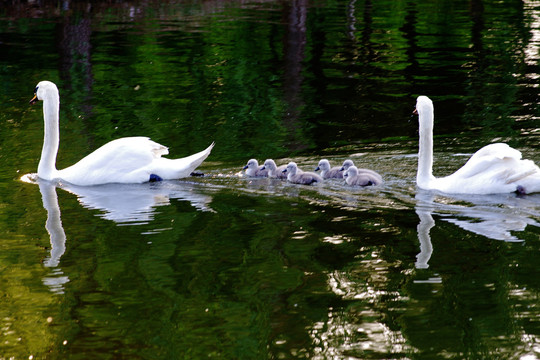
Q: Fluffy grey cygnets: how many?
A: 6